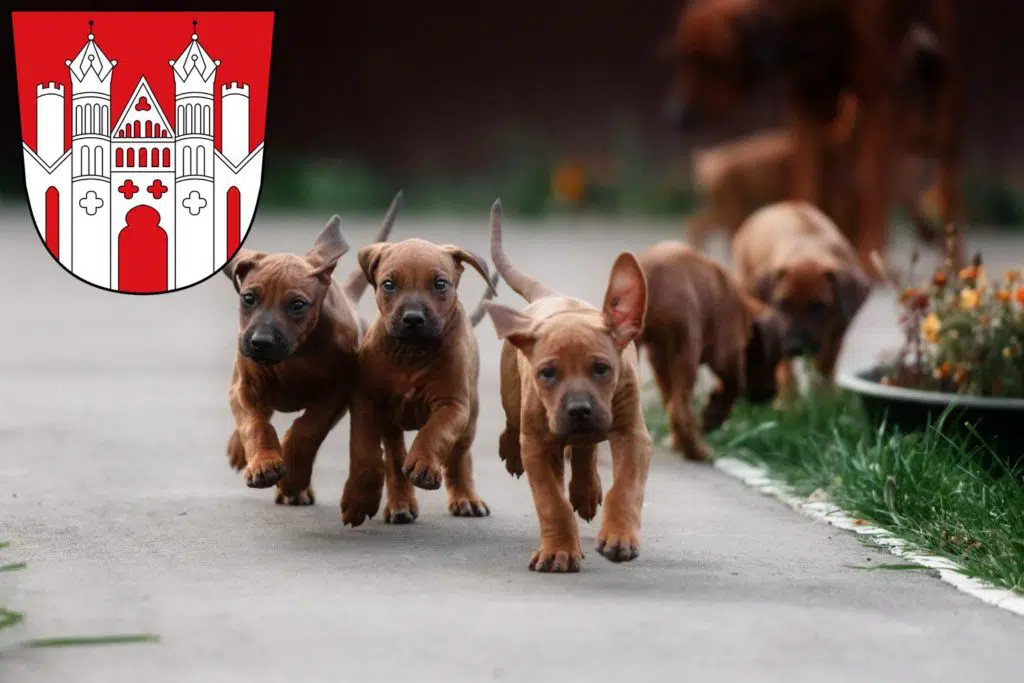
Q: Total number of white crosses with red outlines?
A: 0